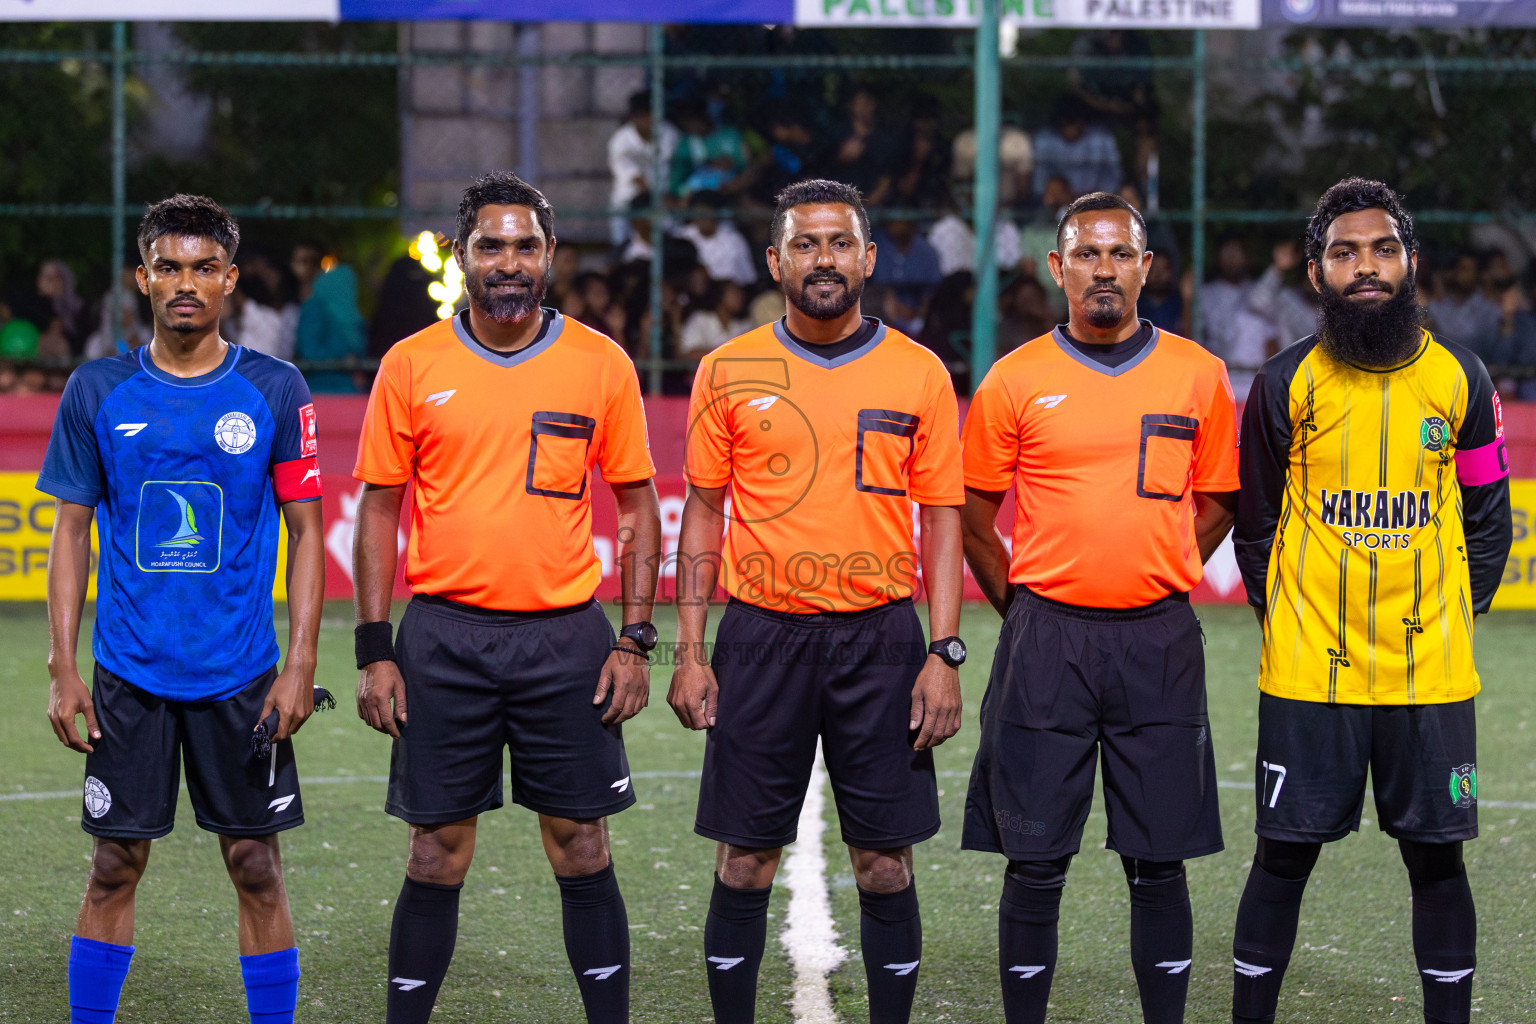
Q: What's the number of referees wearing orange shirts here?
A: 3